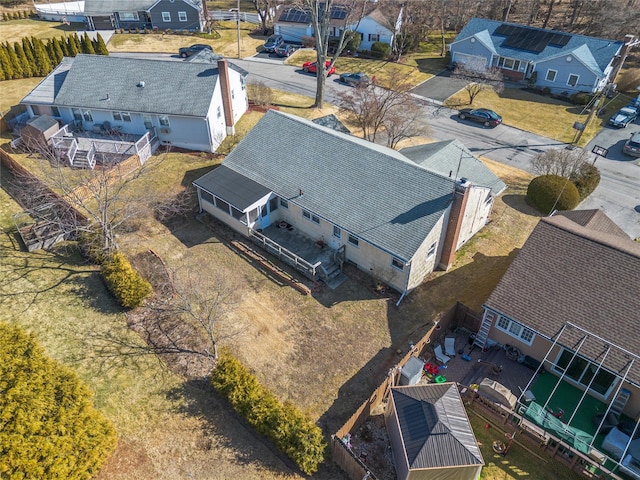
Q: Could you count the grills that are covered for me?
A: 1